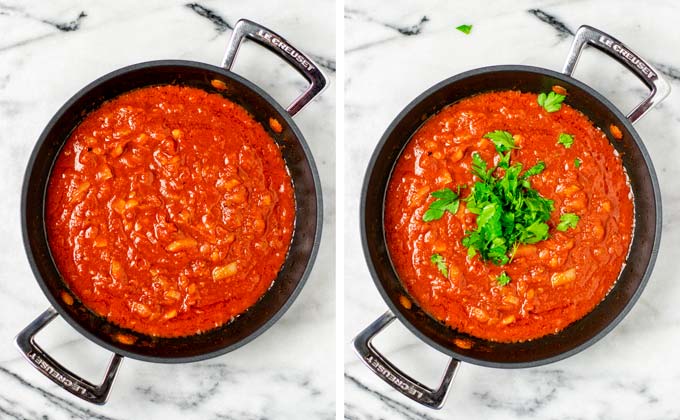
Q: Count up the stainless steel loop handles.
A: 4